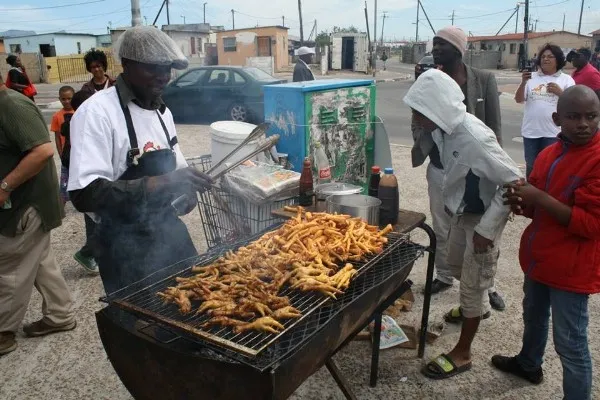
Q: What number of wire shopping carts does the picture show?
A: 1